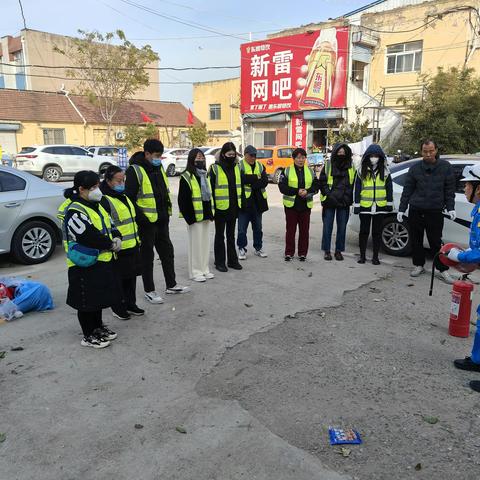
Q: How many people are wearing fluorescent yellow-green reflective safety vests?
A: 9